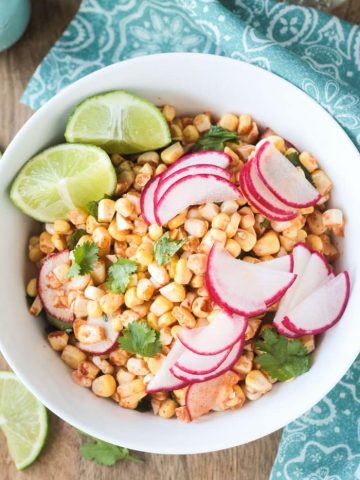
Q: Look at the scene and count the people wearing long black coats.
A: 0